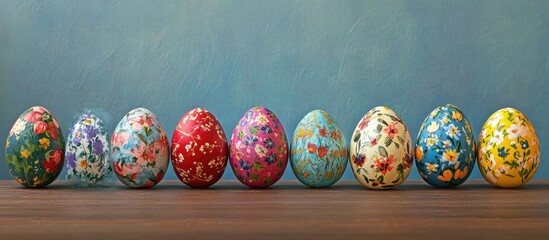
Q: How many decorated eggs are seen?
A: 9